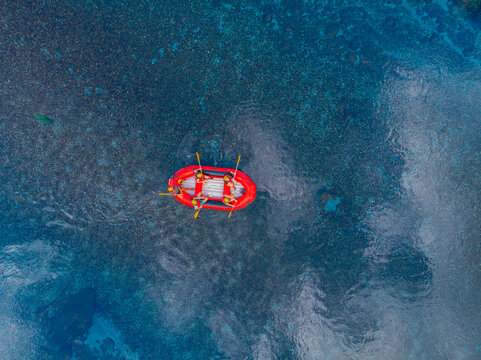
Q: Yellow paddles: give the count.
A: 5